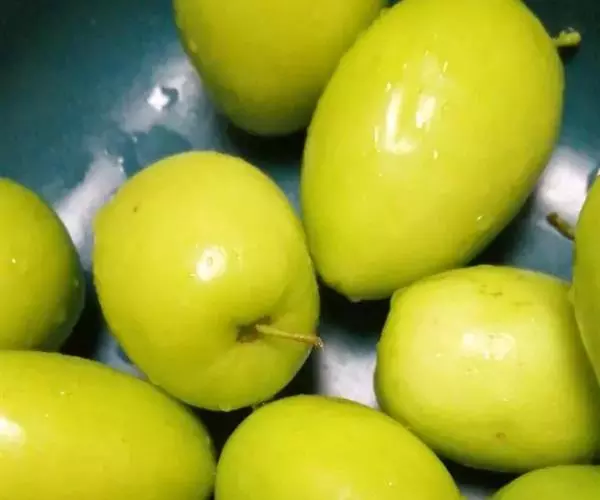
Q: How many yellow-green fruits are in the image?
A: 9